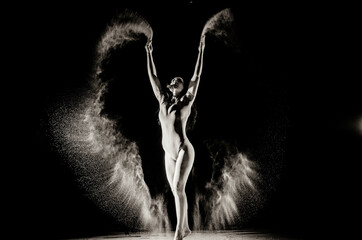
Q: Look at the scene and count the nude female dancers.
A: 1